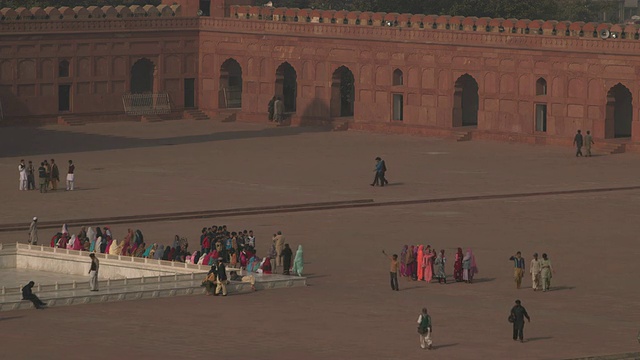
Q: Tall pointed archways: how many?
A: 6